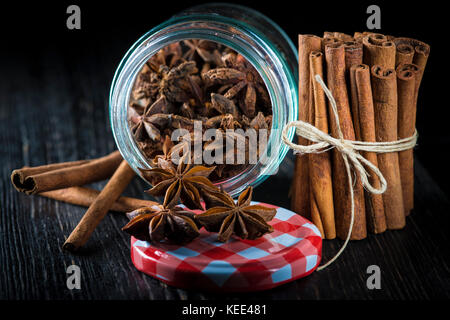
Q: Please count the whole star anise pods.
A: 3